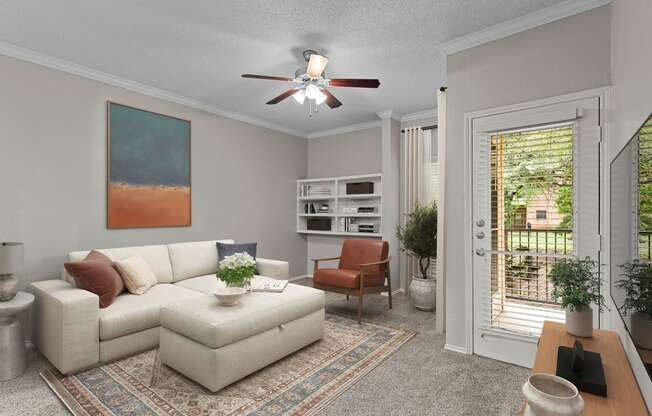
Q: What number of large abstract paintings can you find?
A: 1